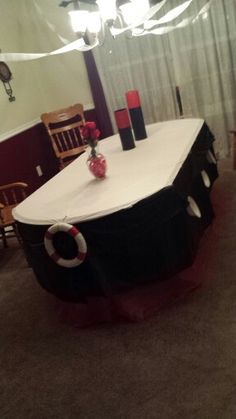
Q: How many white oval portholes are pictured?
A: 3